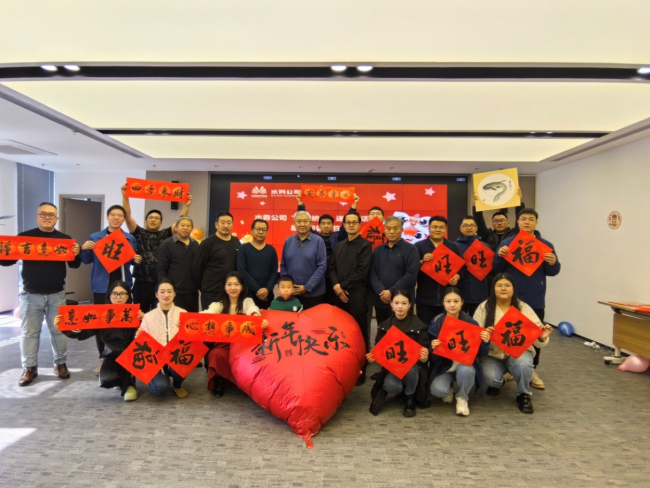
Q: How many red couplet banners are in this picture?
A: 5